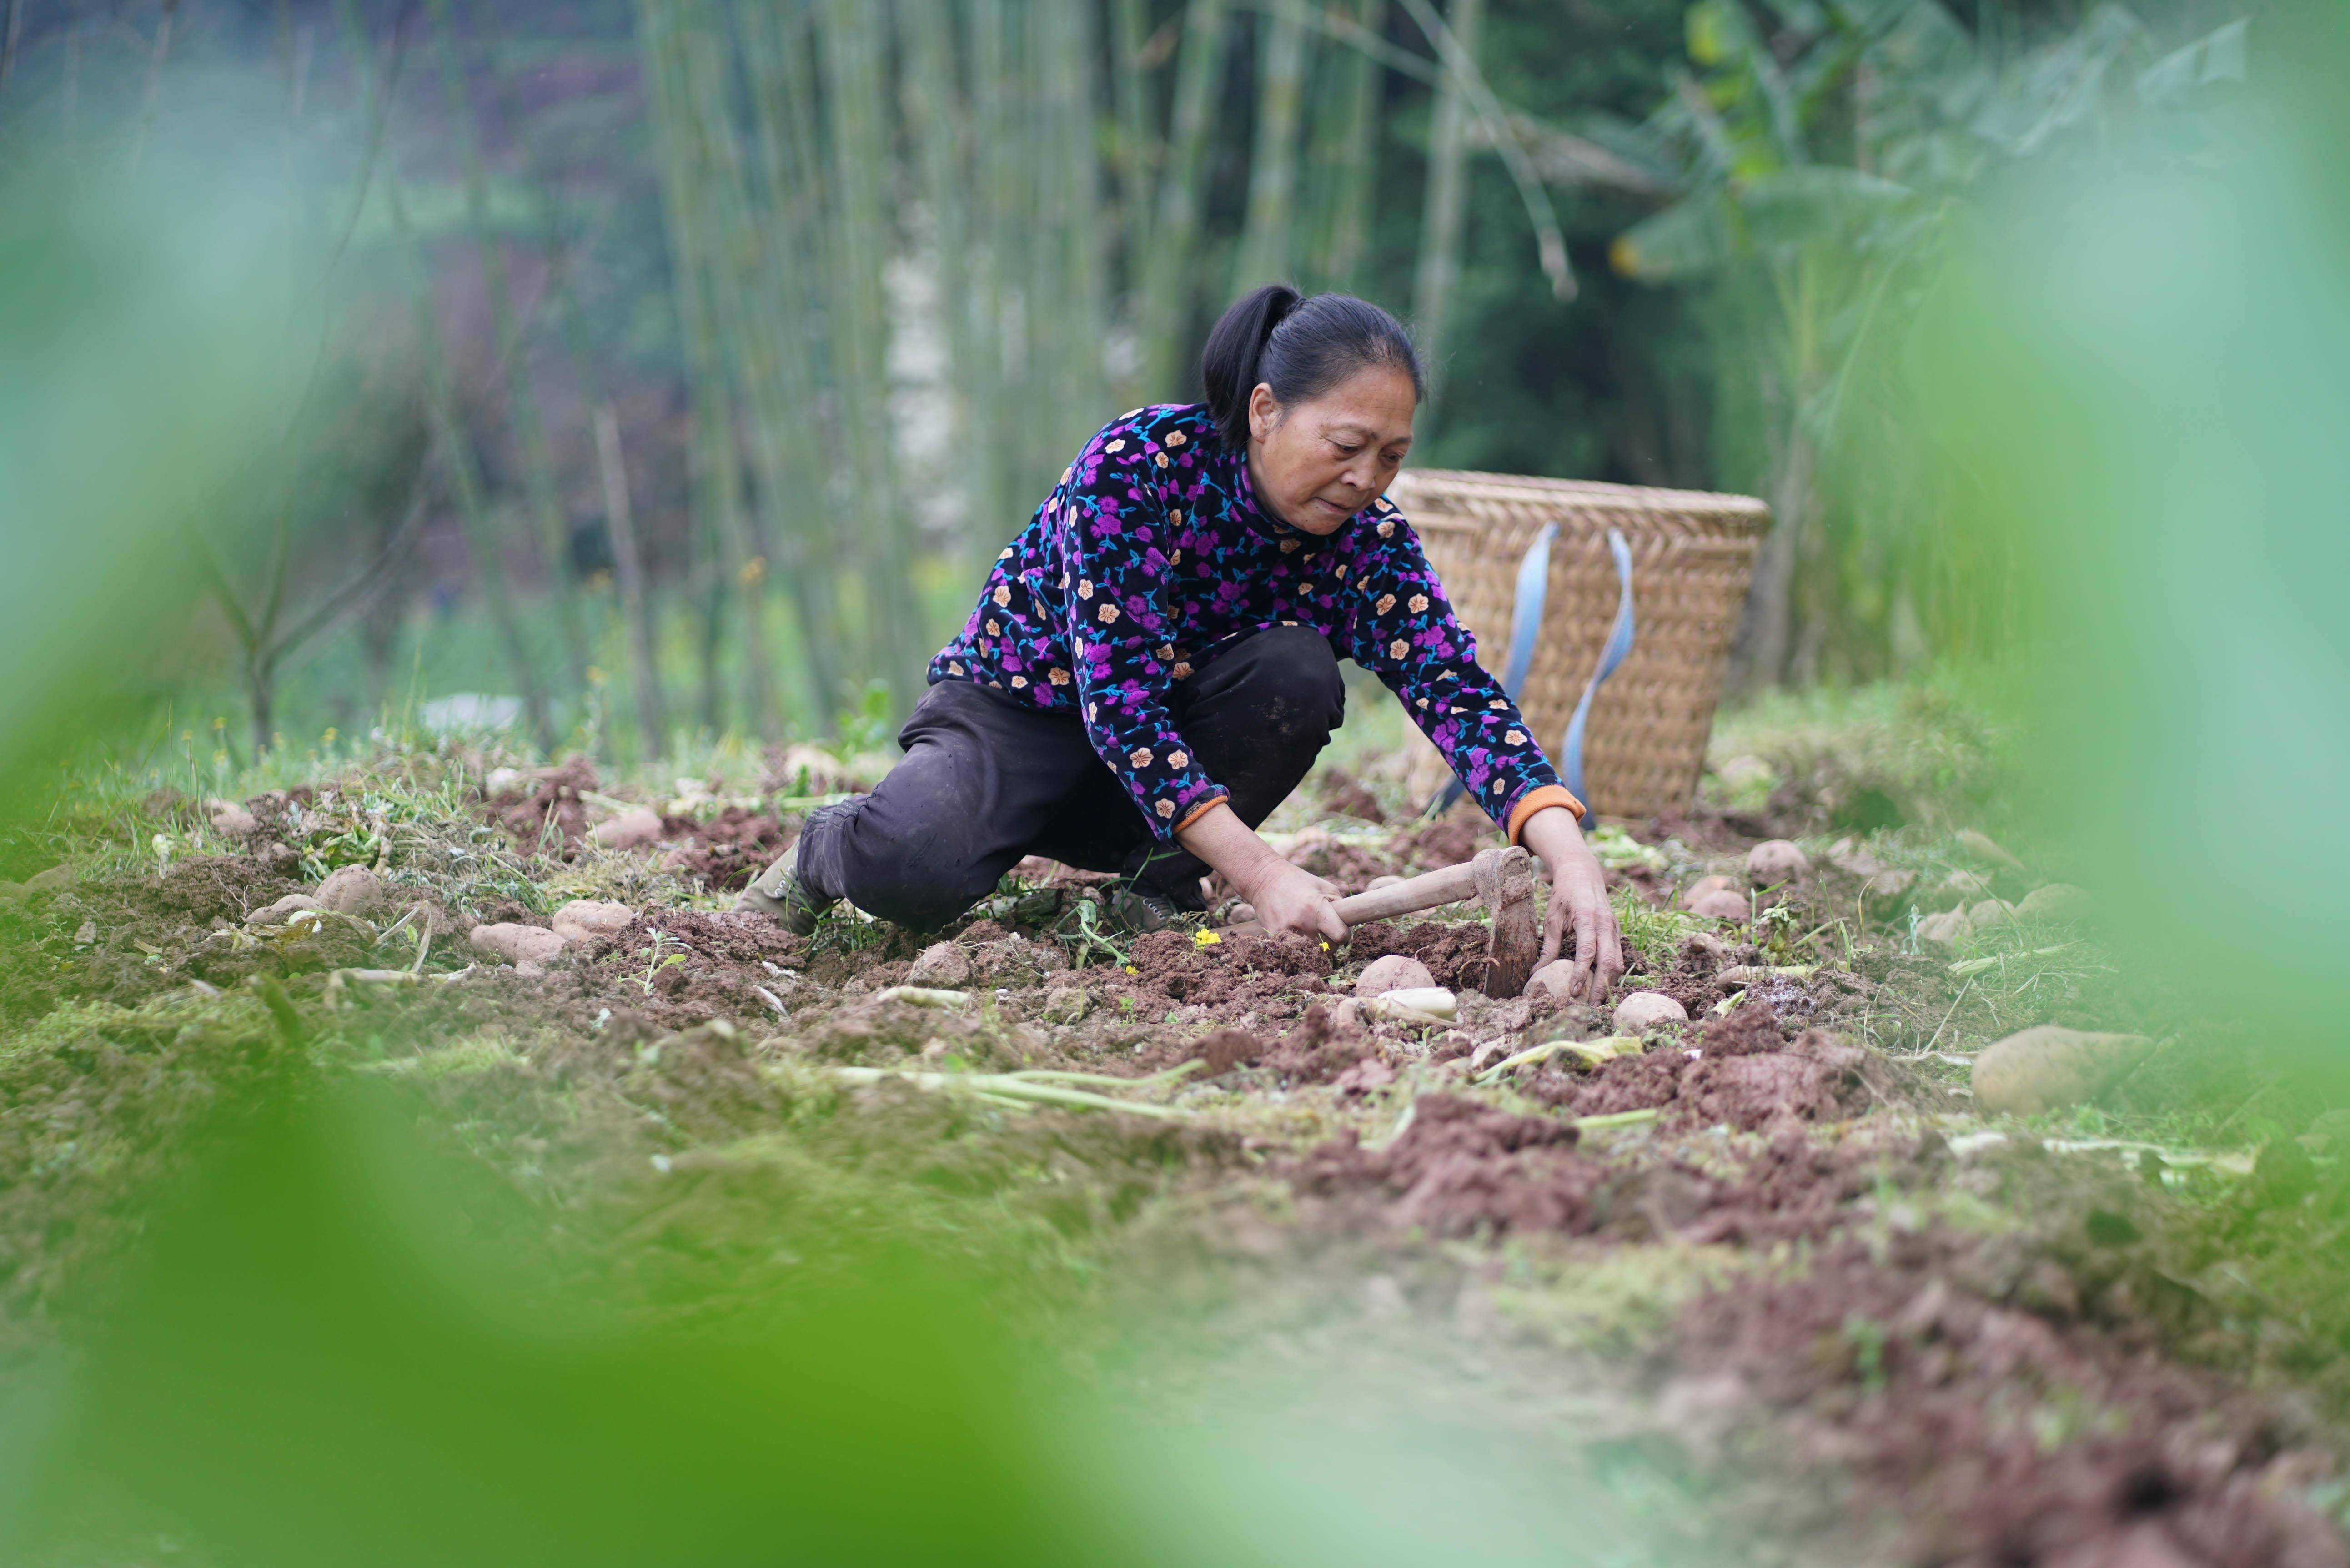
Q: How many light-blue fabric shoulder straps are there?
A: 2